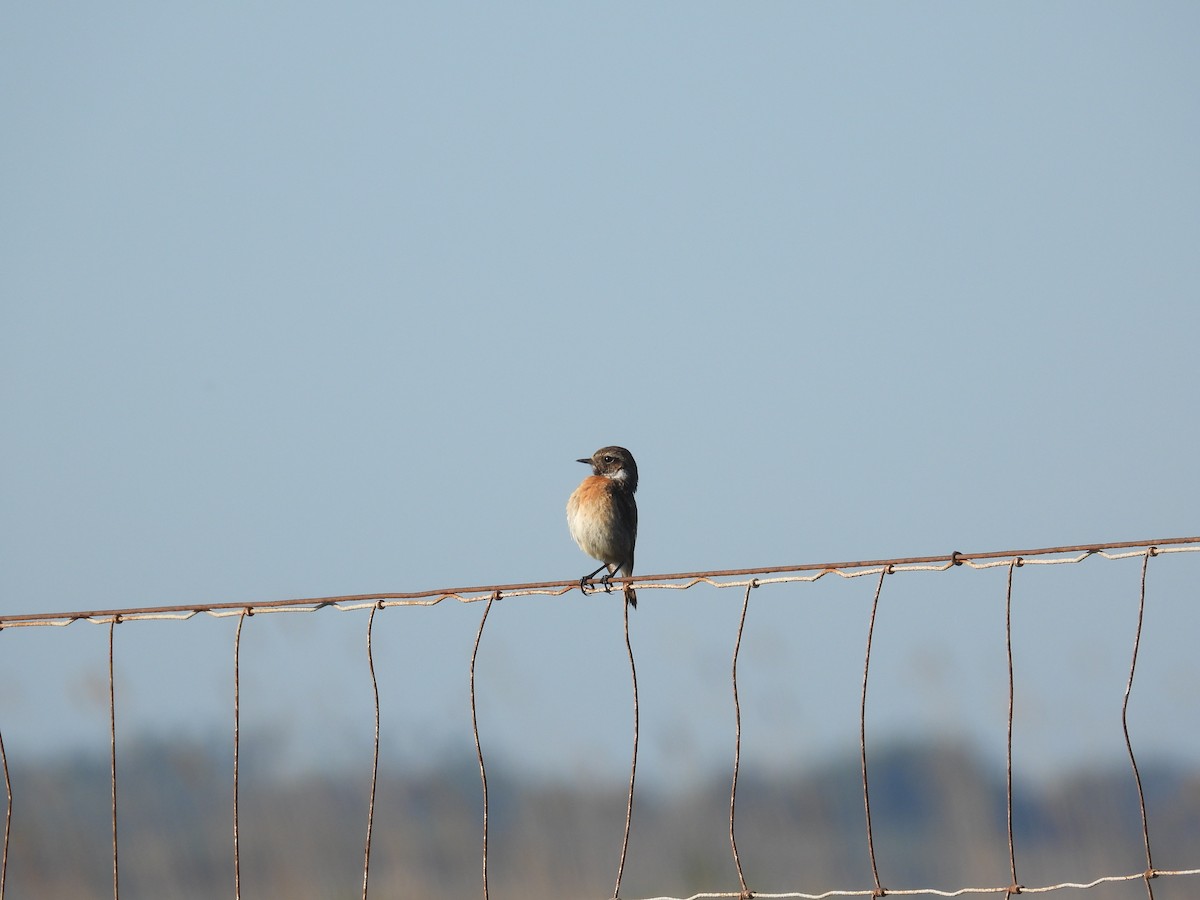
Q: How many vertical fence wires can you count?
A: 10